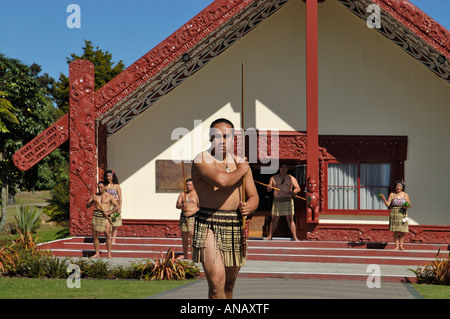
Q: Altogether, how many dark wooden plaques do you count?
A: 1